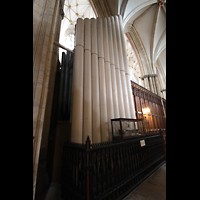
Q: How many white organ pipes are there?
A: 9